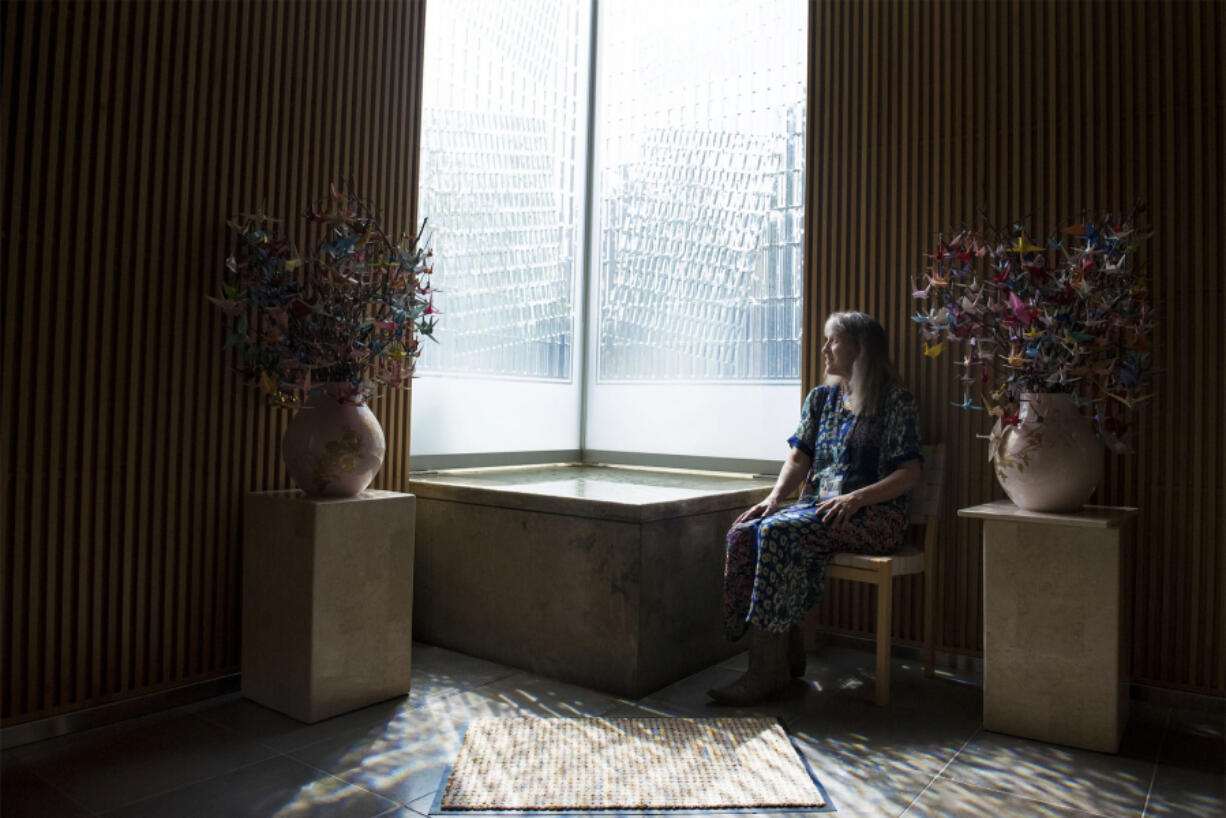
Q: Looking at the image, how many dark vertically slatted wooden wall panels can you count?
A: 2